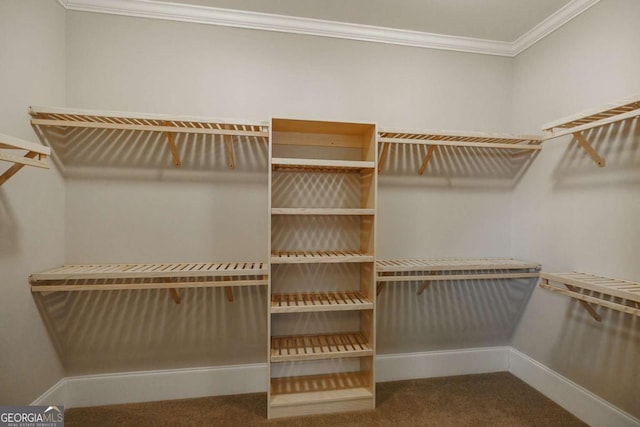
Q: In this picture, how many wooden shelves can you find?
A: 13